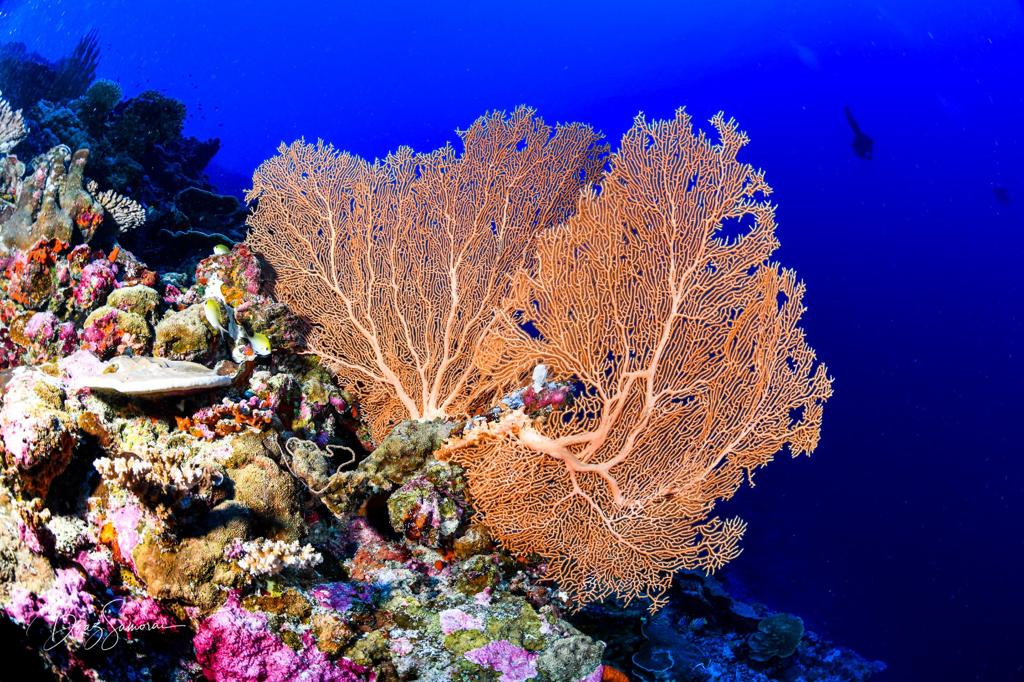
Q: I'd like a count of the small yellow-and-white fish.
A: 3